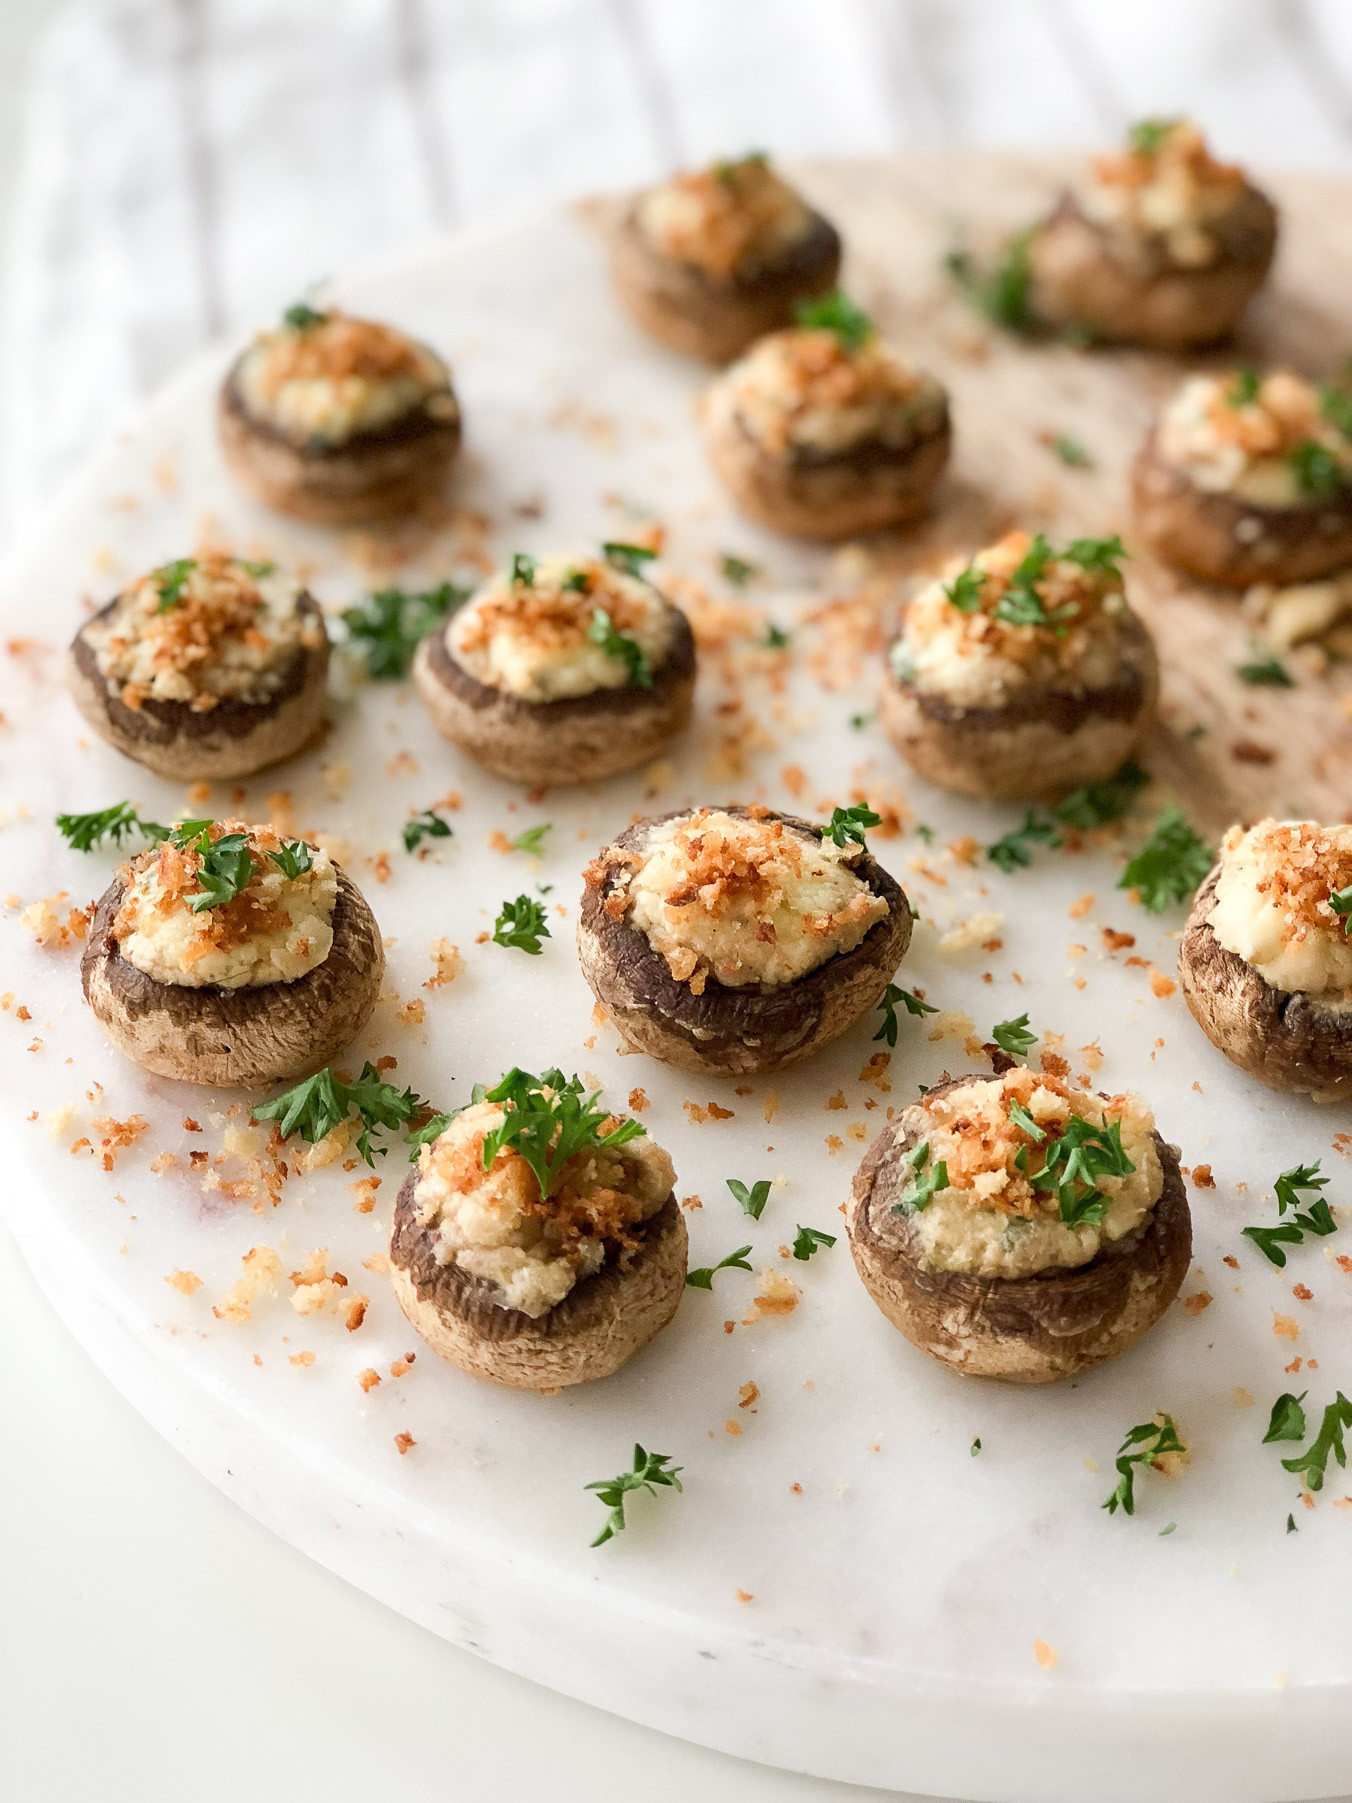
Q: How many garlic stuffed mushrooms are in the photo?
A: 13